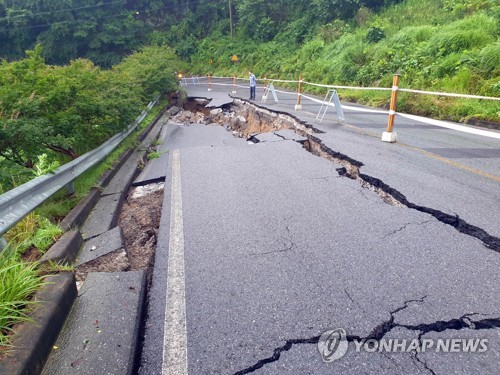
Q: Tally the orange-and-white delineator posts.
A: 5